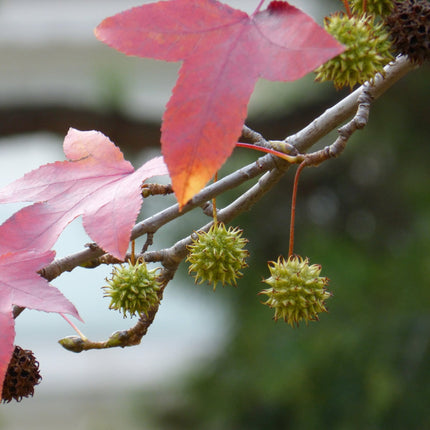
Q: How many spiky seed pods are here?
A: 7